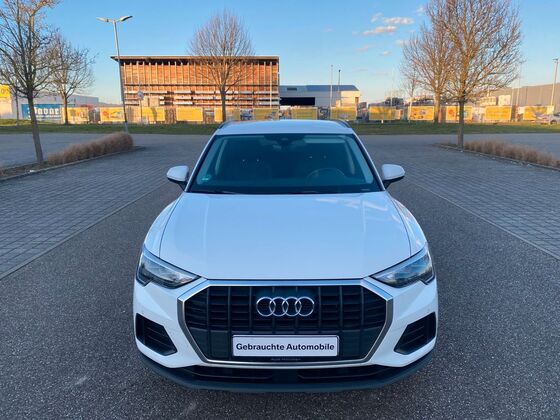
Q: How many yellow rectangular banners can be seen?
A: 13